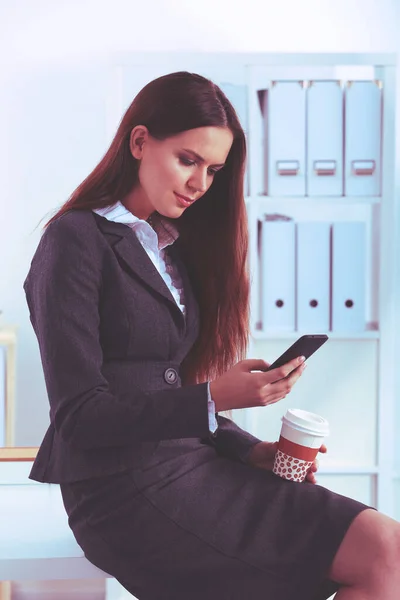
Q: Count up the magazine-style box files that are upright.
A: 6